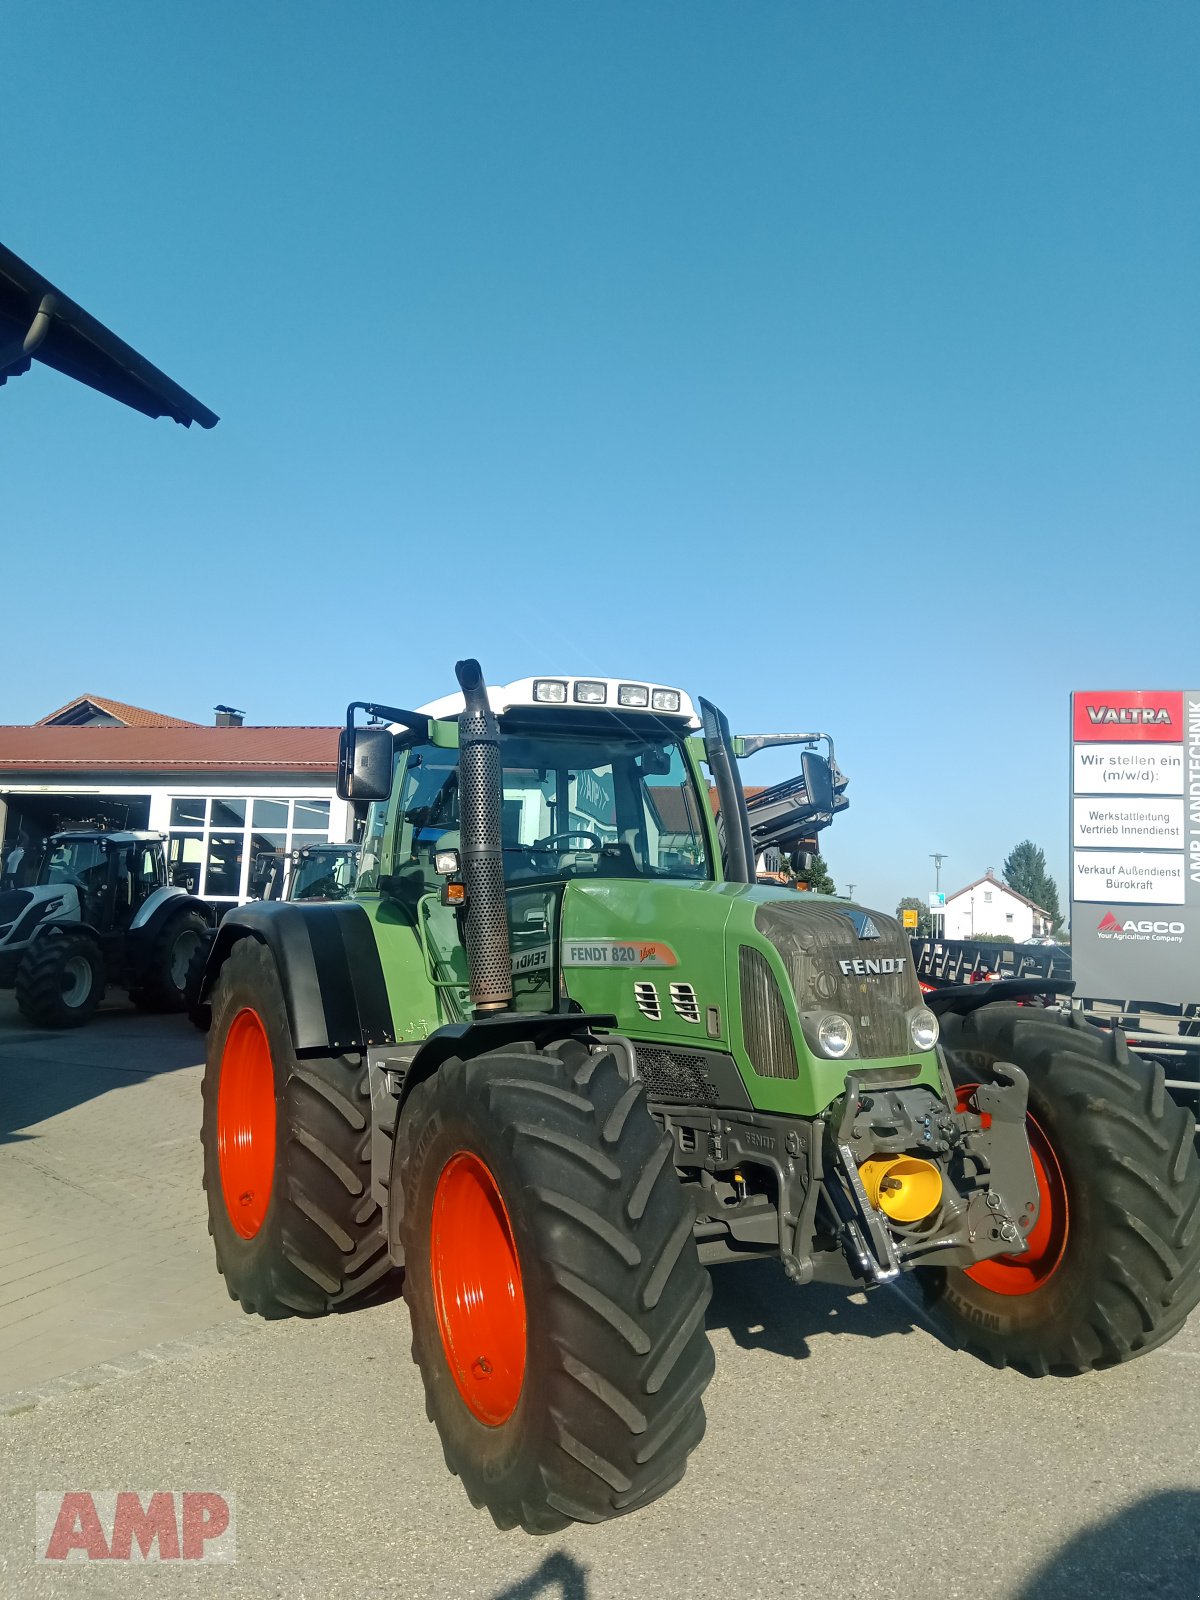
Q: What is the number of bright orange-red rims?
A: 3